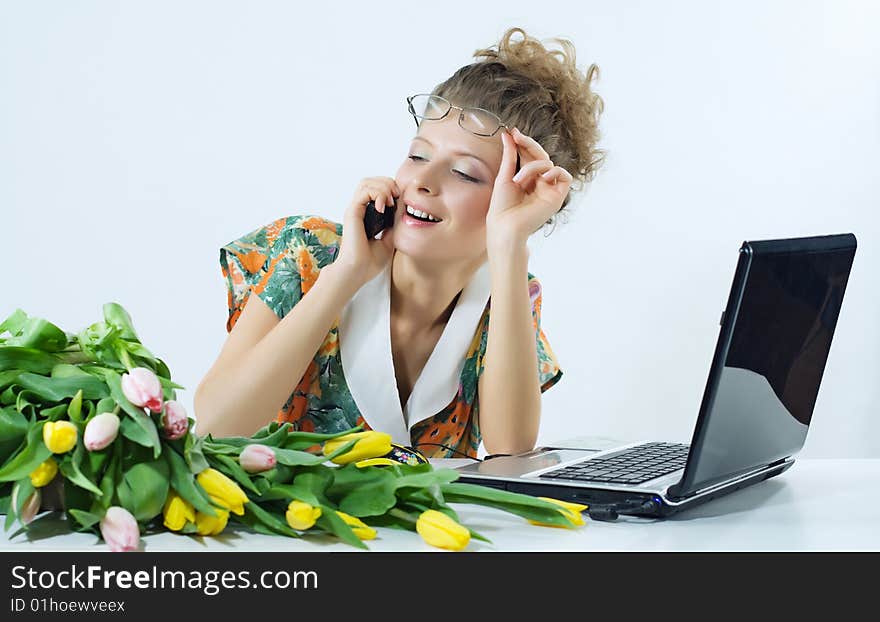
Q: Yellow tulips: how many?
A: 10